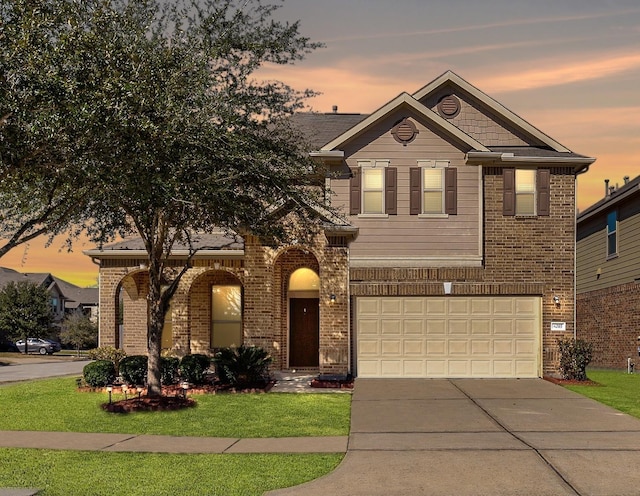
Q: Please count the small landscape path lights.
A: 4